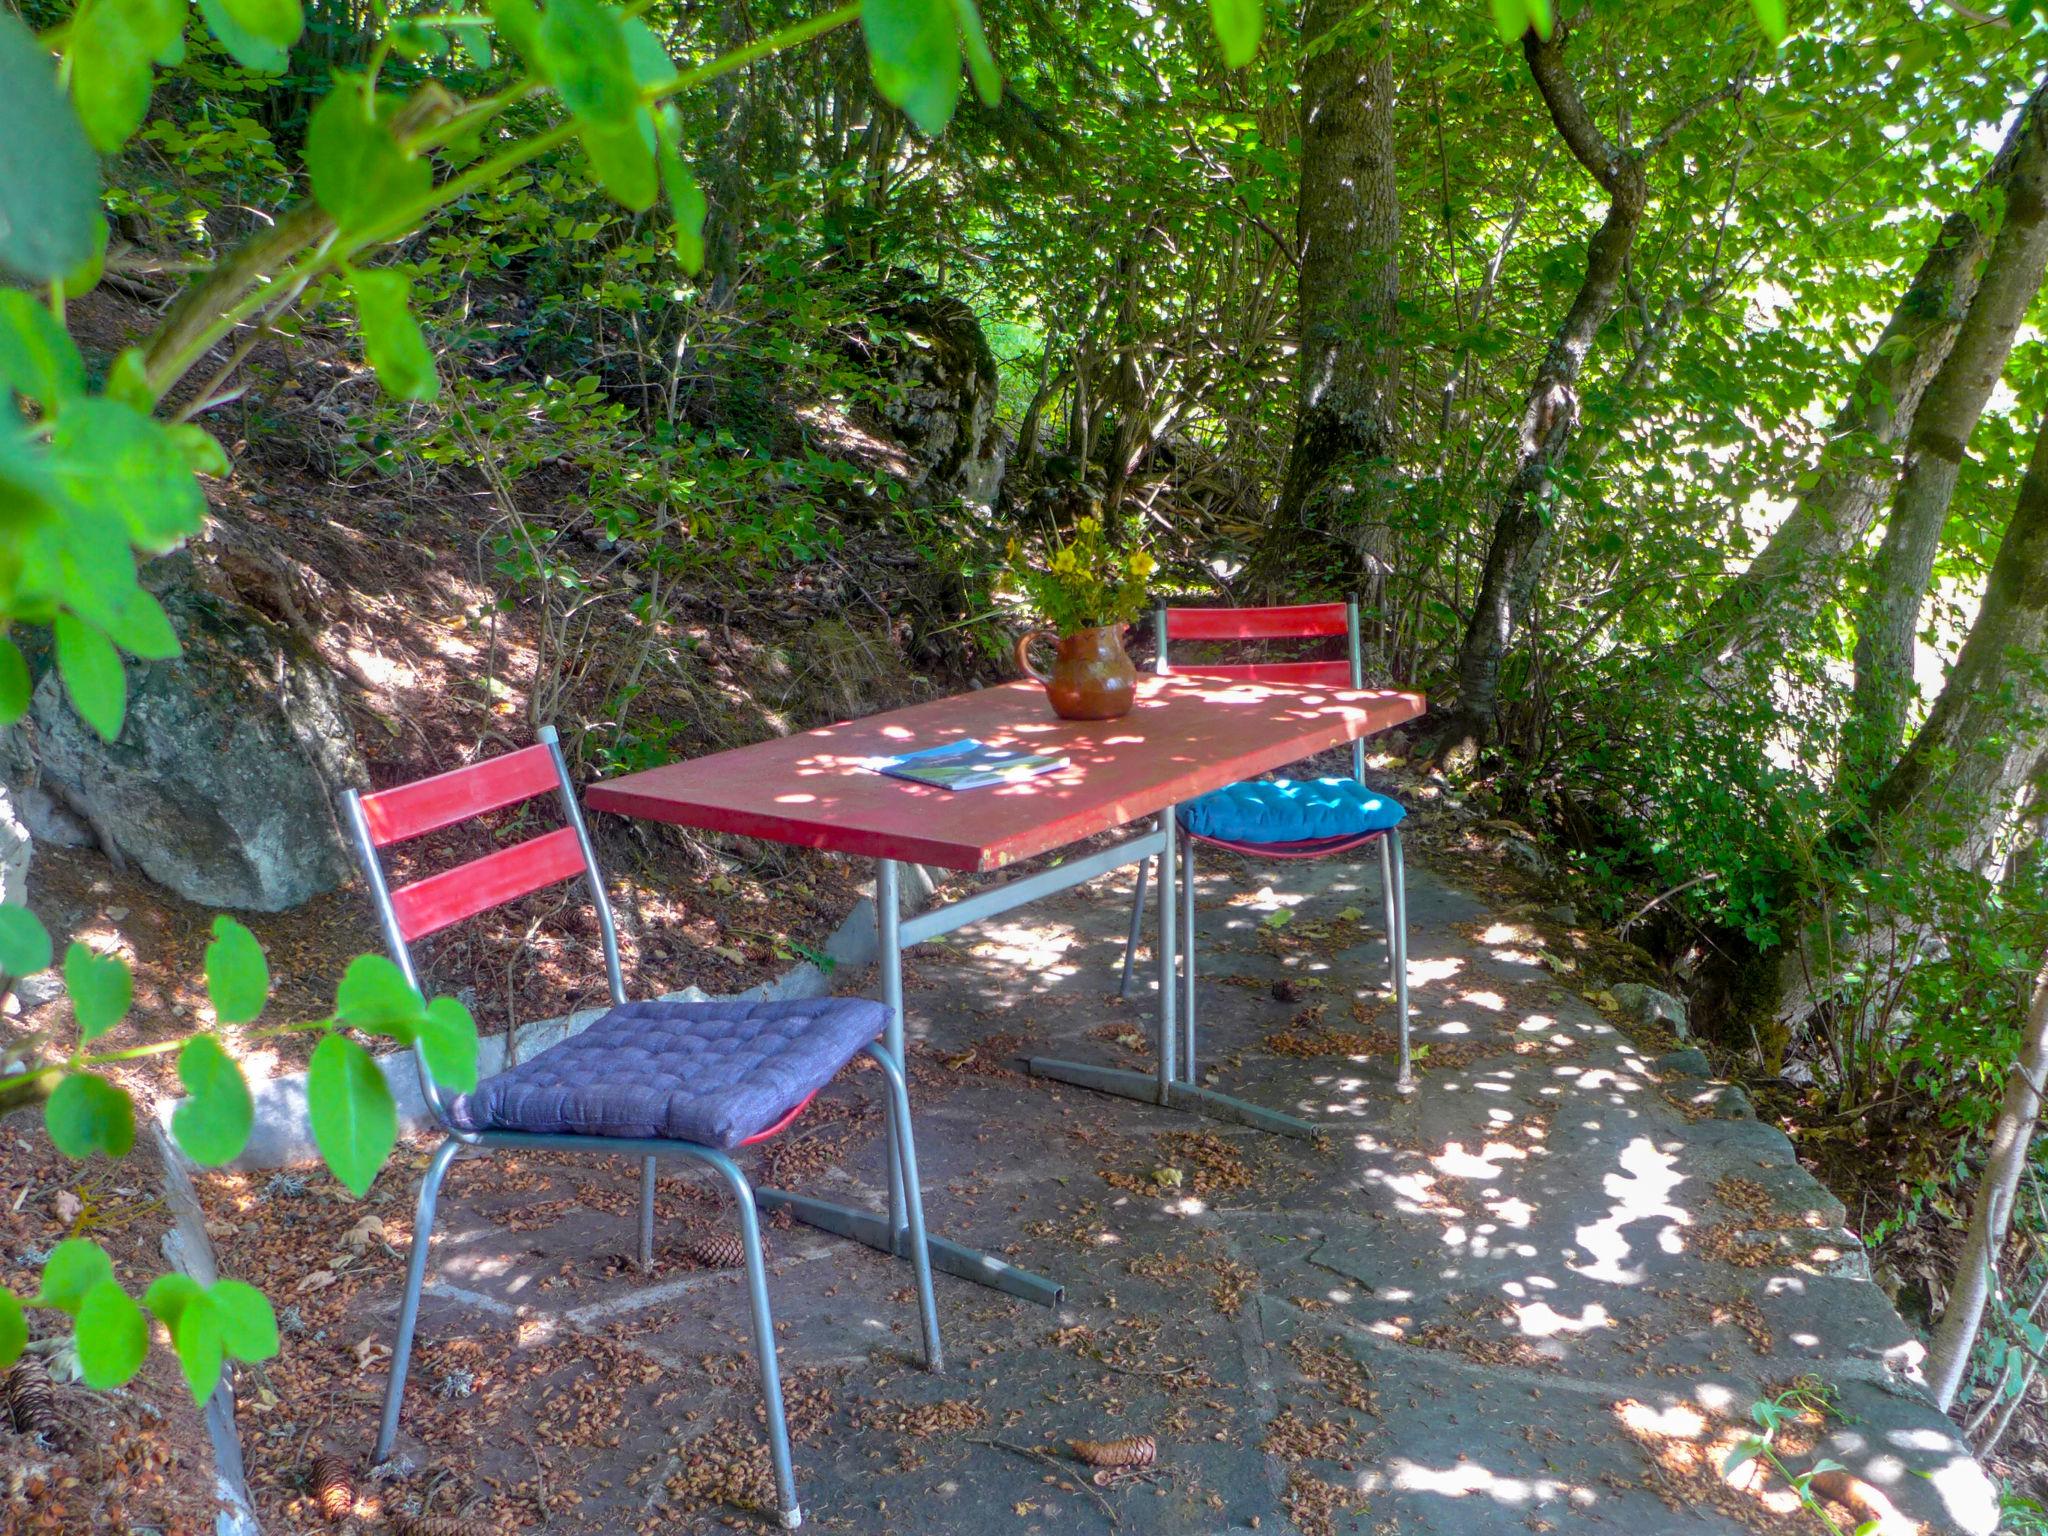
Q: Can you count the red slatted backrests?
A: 2